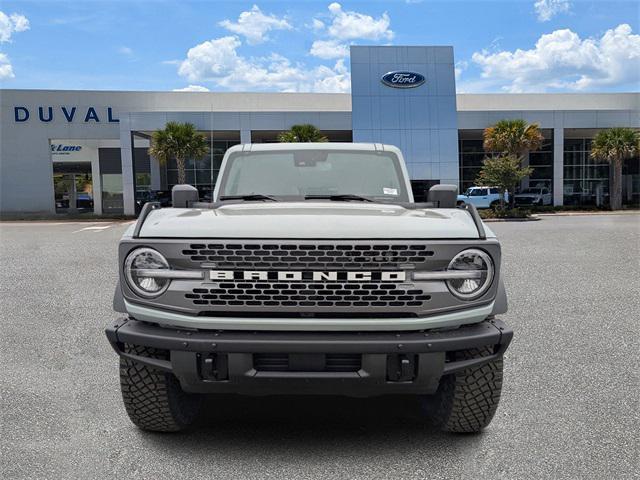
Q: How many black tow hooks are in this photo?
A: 2